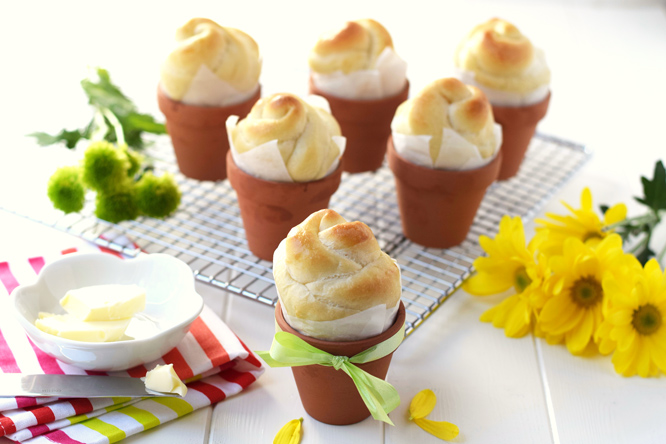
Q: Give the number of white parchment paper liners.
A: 6